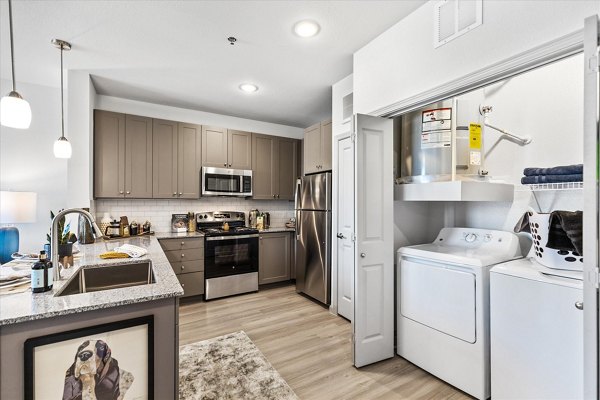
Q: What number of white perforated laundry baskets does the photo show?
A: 1